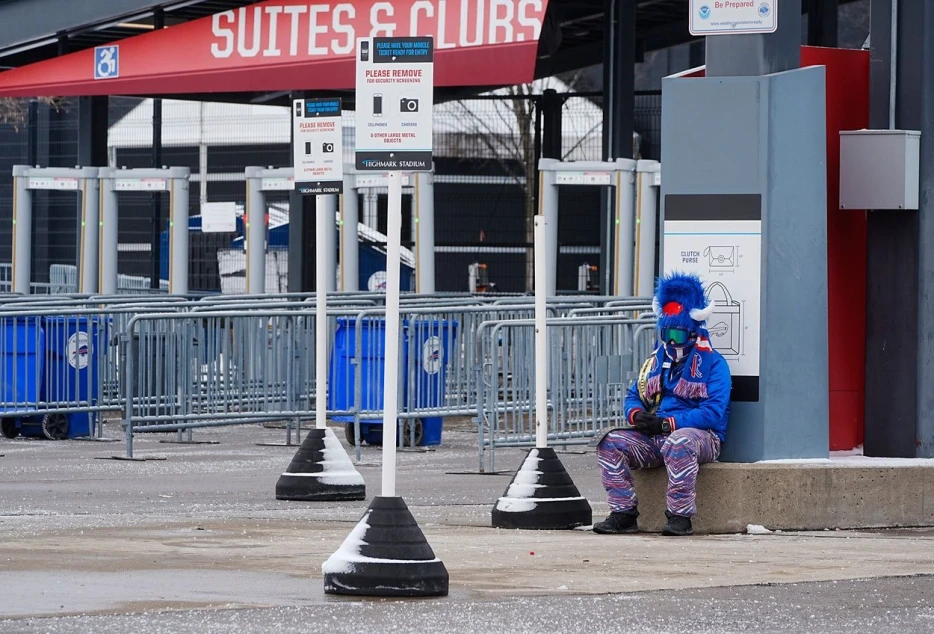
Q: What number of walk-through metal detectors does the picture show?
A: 6